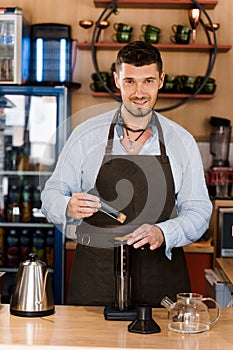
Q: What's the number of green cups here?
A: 14